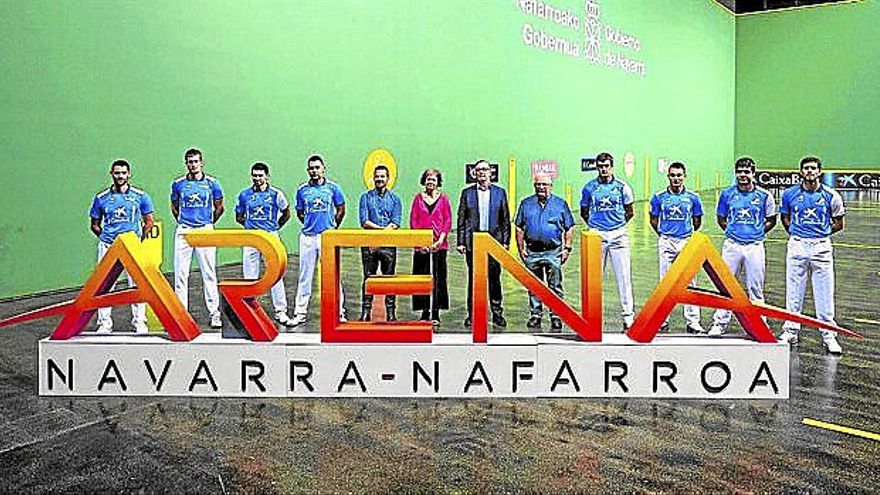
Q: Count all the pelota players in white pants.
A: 8